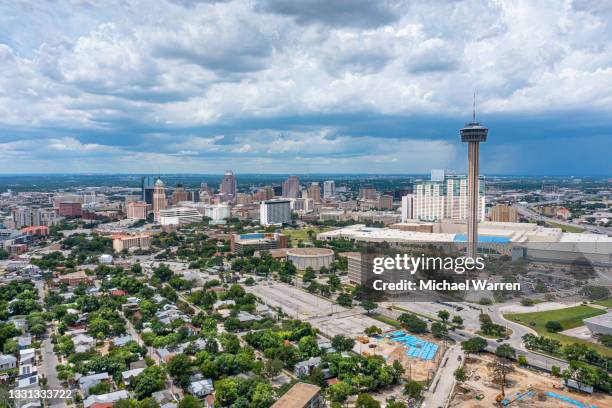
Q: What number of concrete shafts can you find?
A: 1